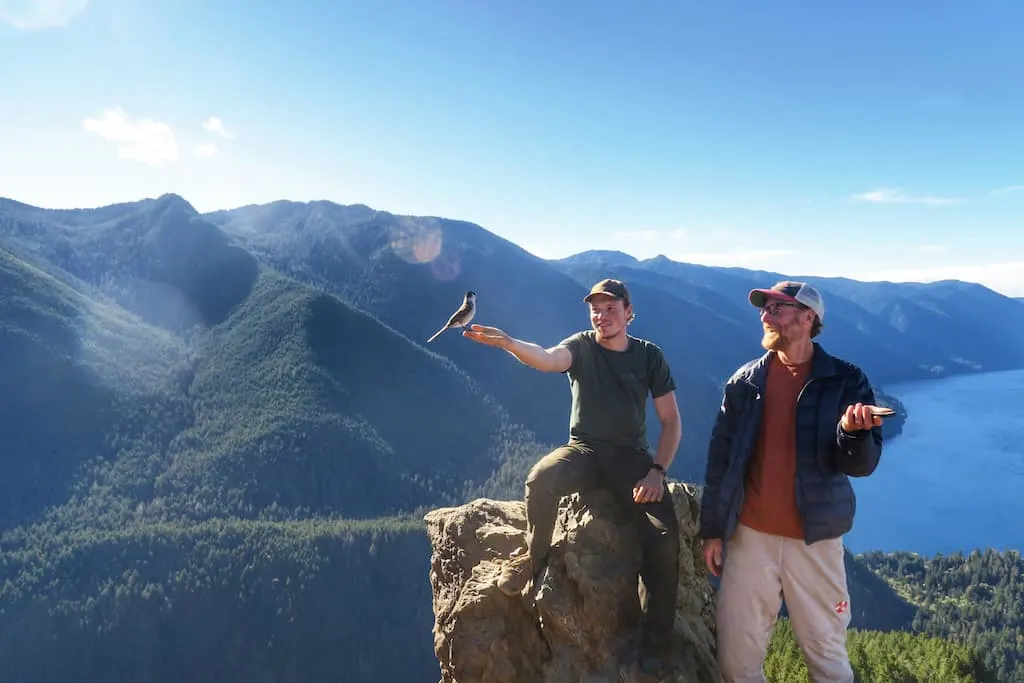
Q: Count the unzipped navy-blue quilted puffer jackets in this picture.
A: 1